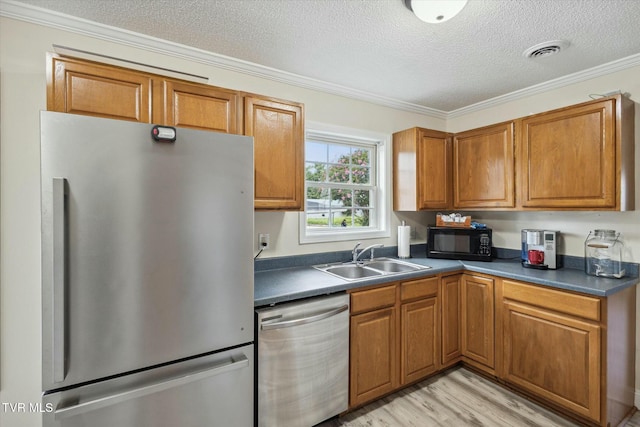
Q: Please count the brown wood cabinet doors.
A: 11